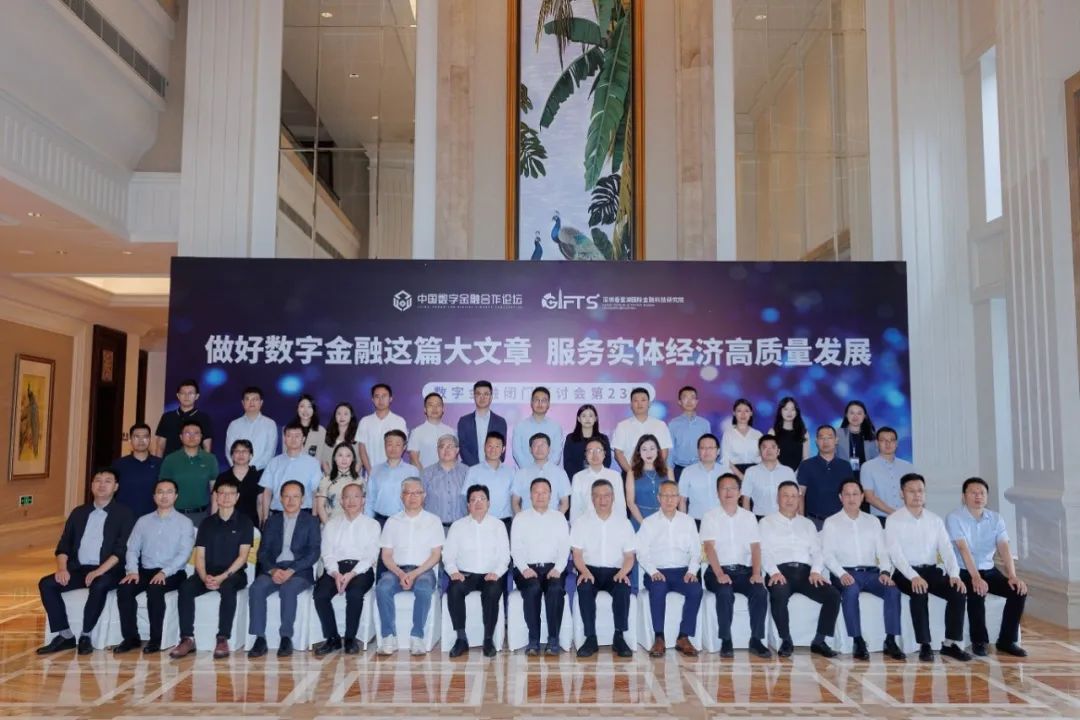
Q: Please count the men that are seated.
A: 15